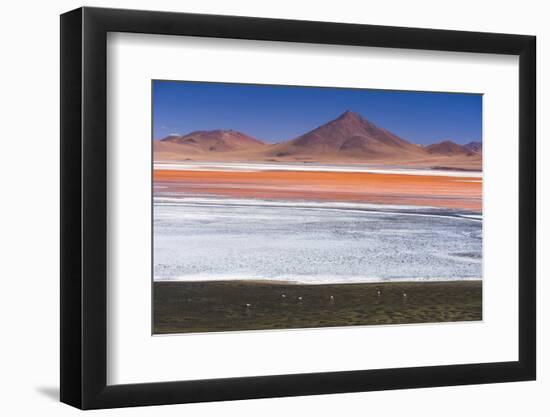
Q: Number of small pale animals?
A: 6